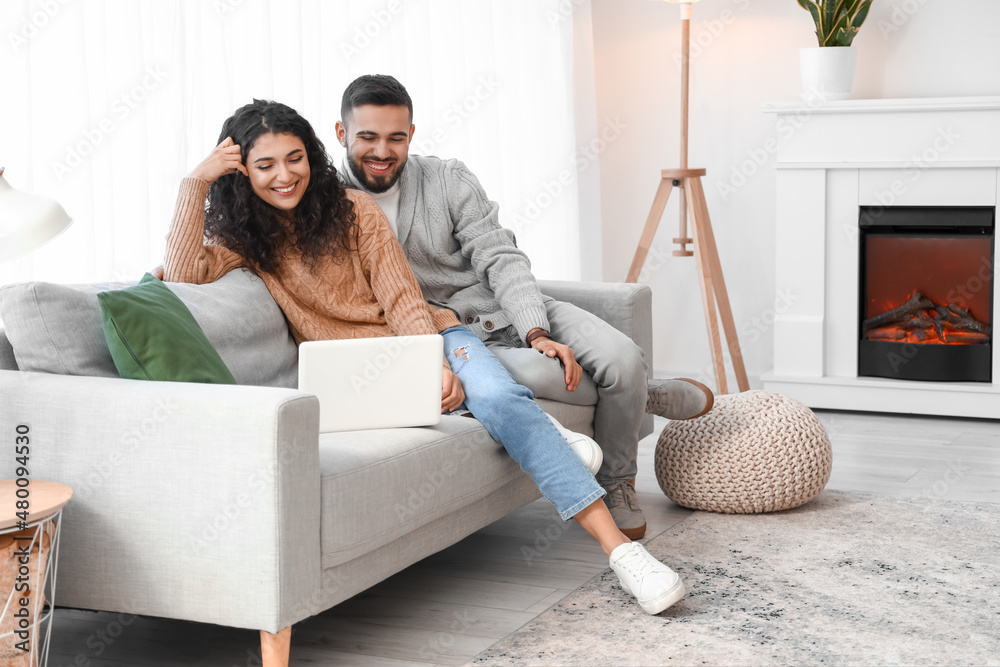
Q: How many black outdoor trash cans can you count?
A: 0